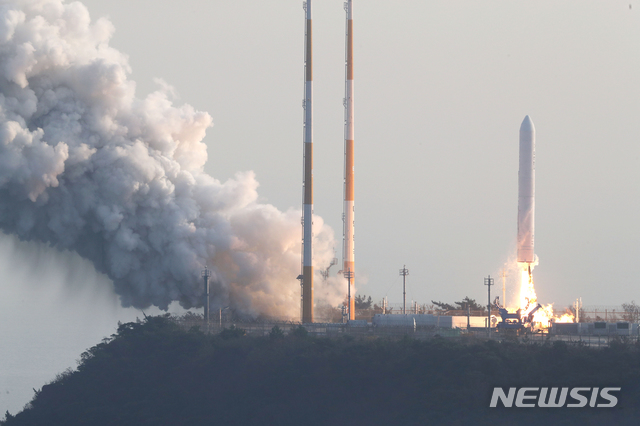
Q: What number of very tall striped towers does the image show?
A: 2